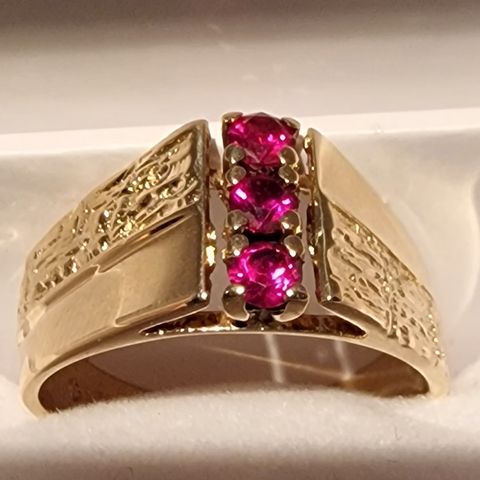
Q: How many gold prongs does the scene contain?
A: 12